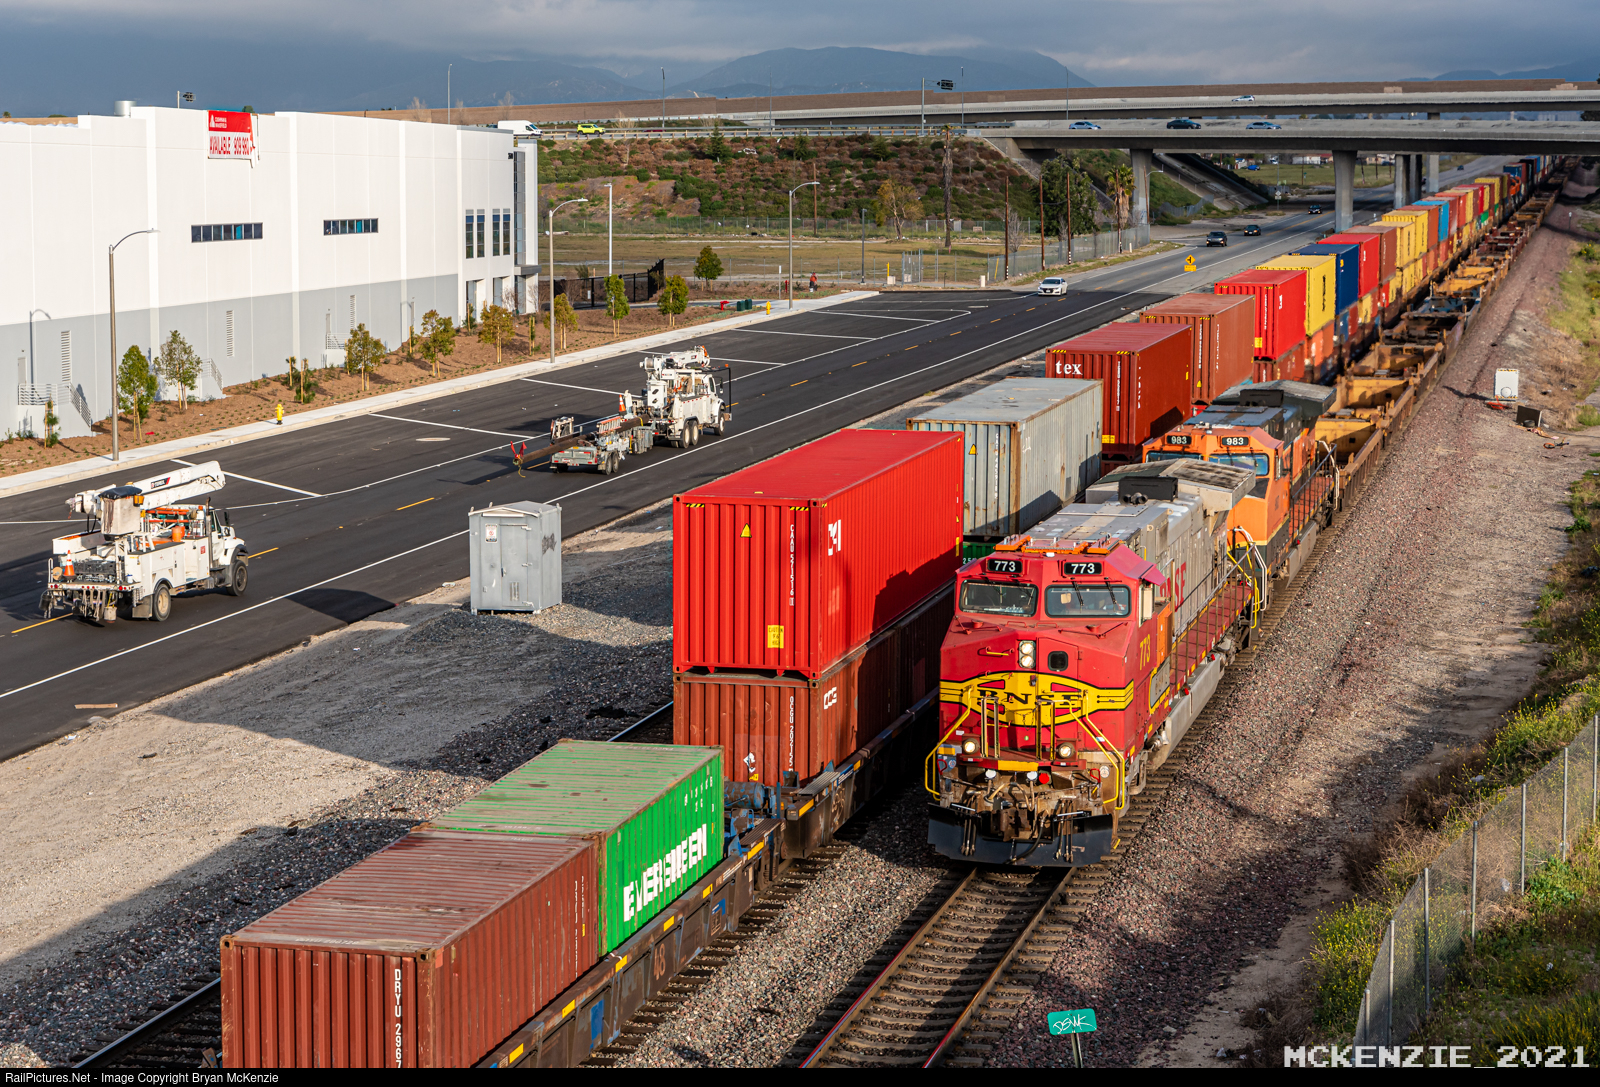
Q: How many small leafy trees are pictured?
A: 9